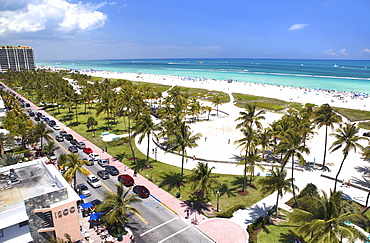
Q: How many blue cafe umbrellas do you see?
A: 3